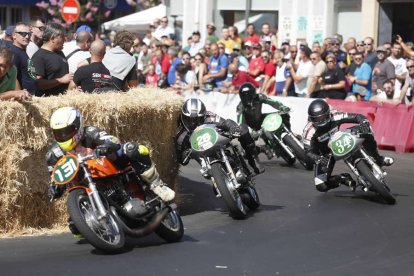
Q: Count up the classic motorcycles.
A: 4